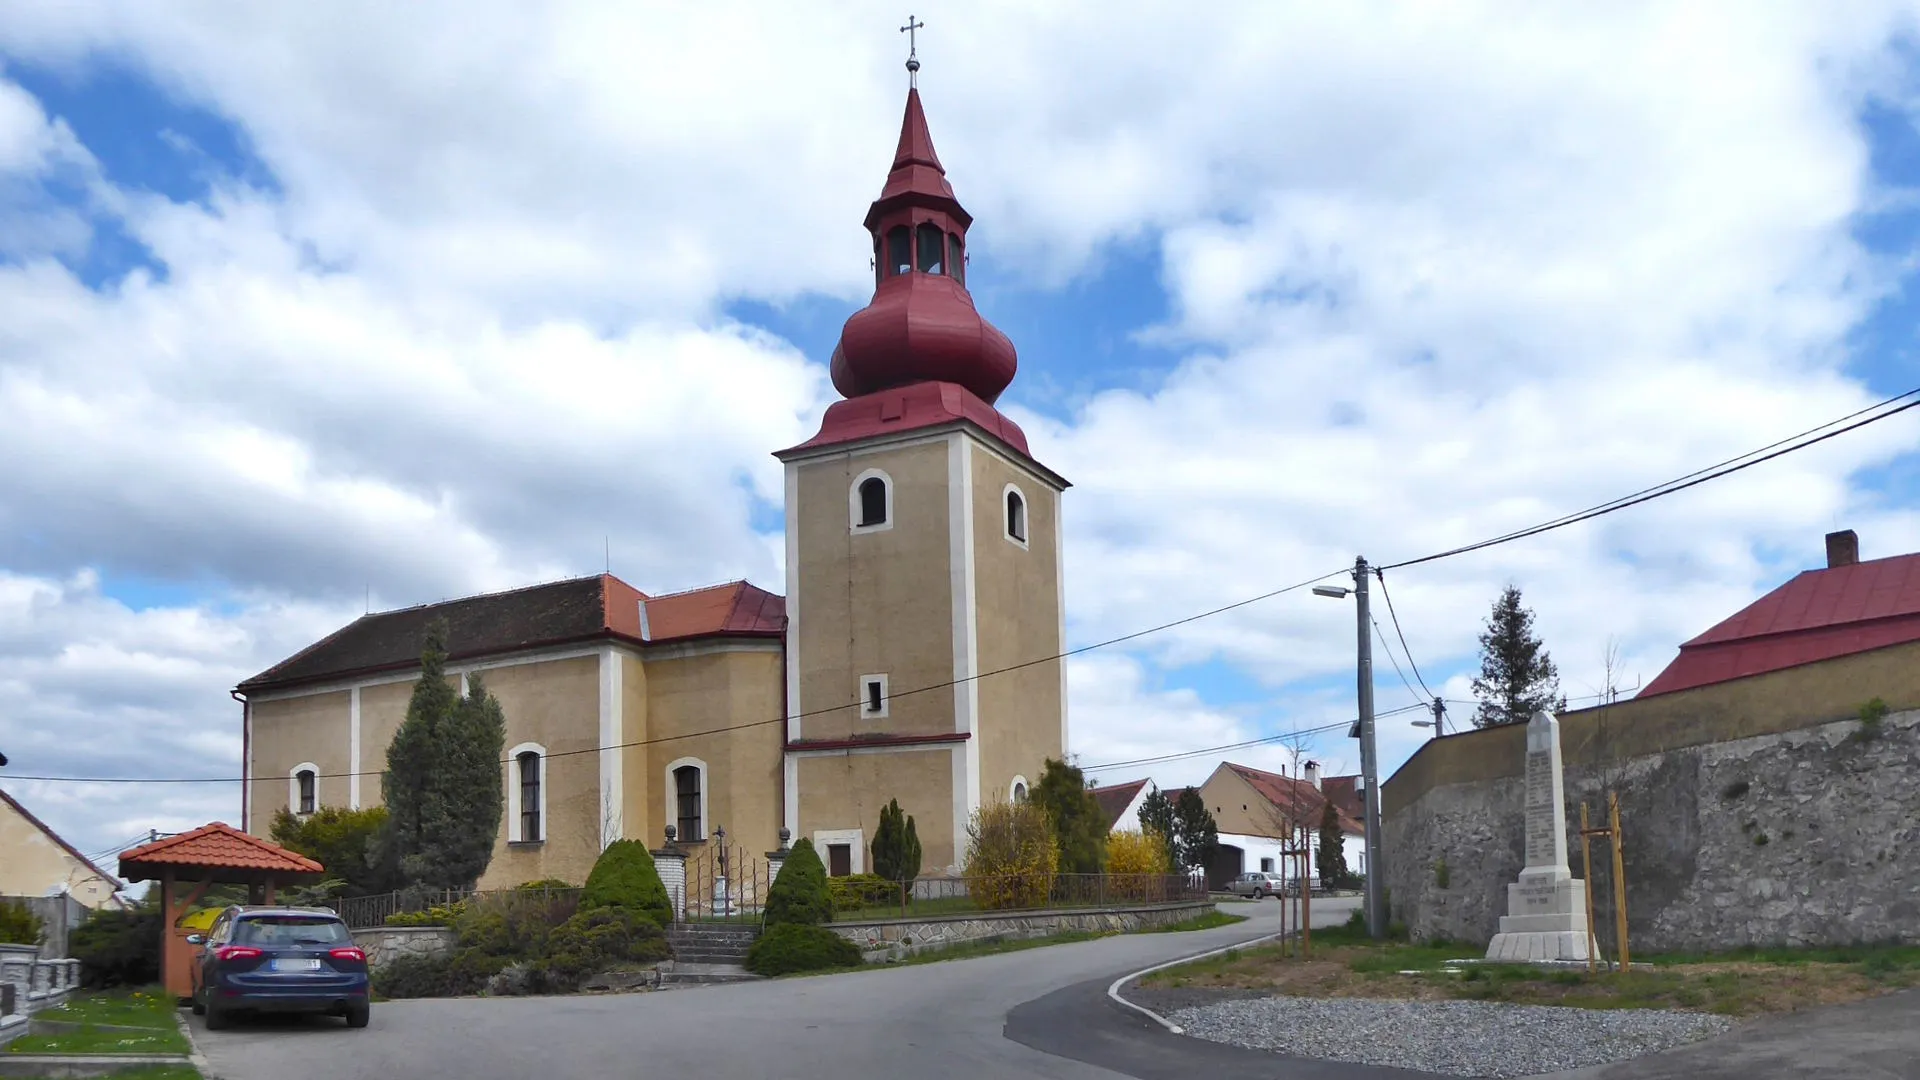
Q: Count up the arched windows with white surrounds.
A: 6